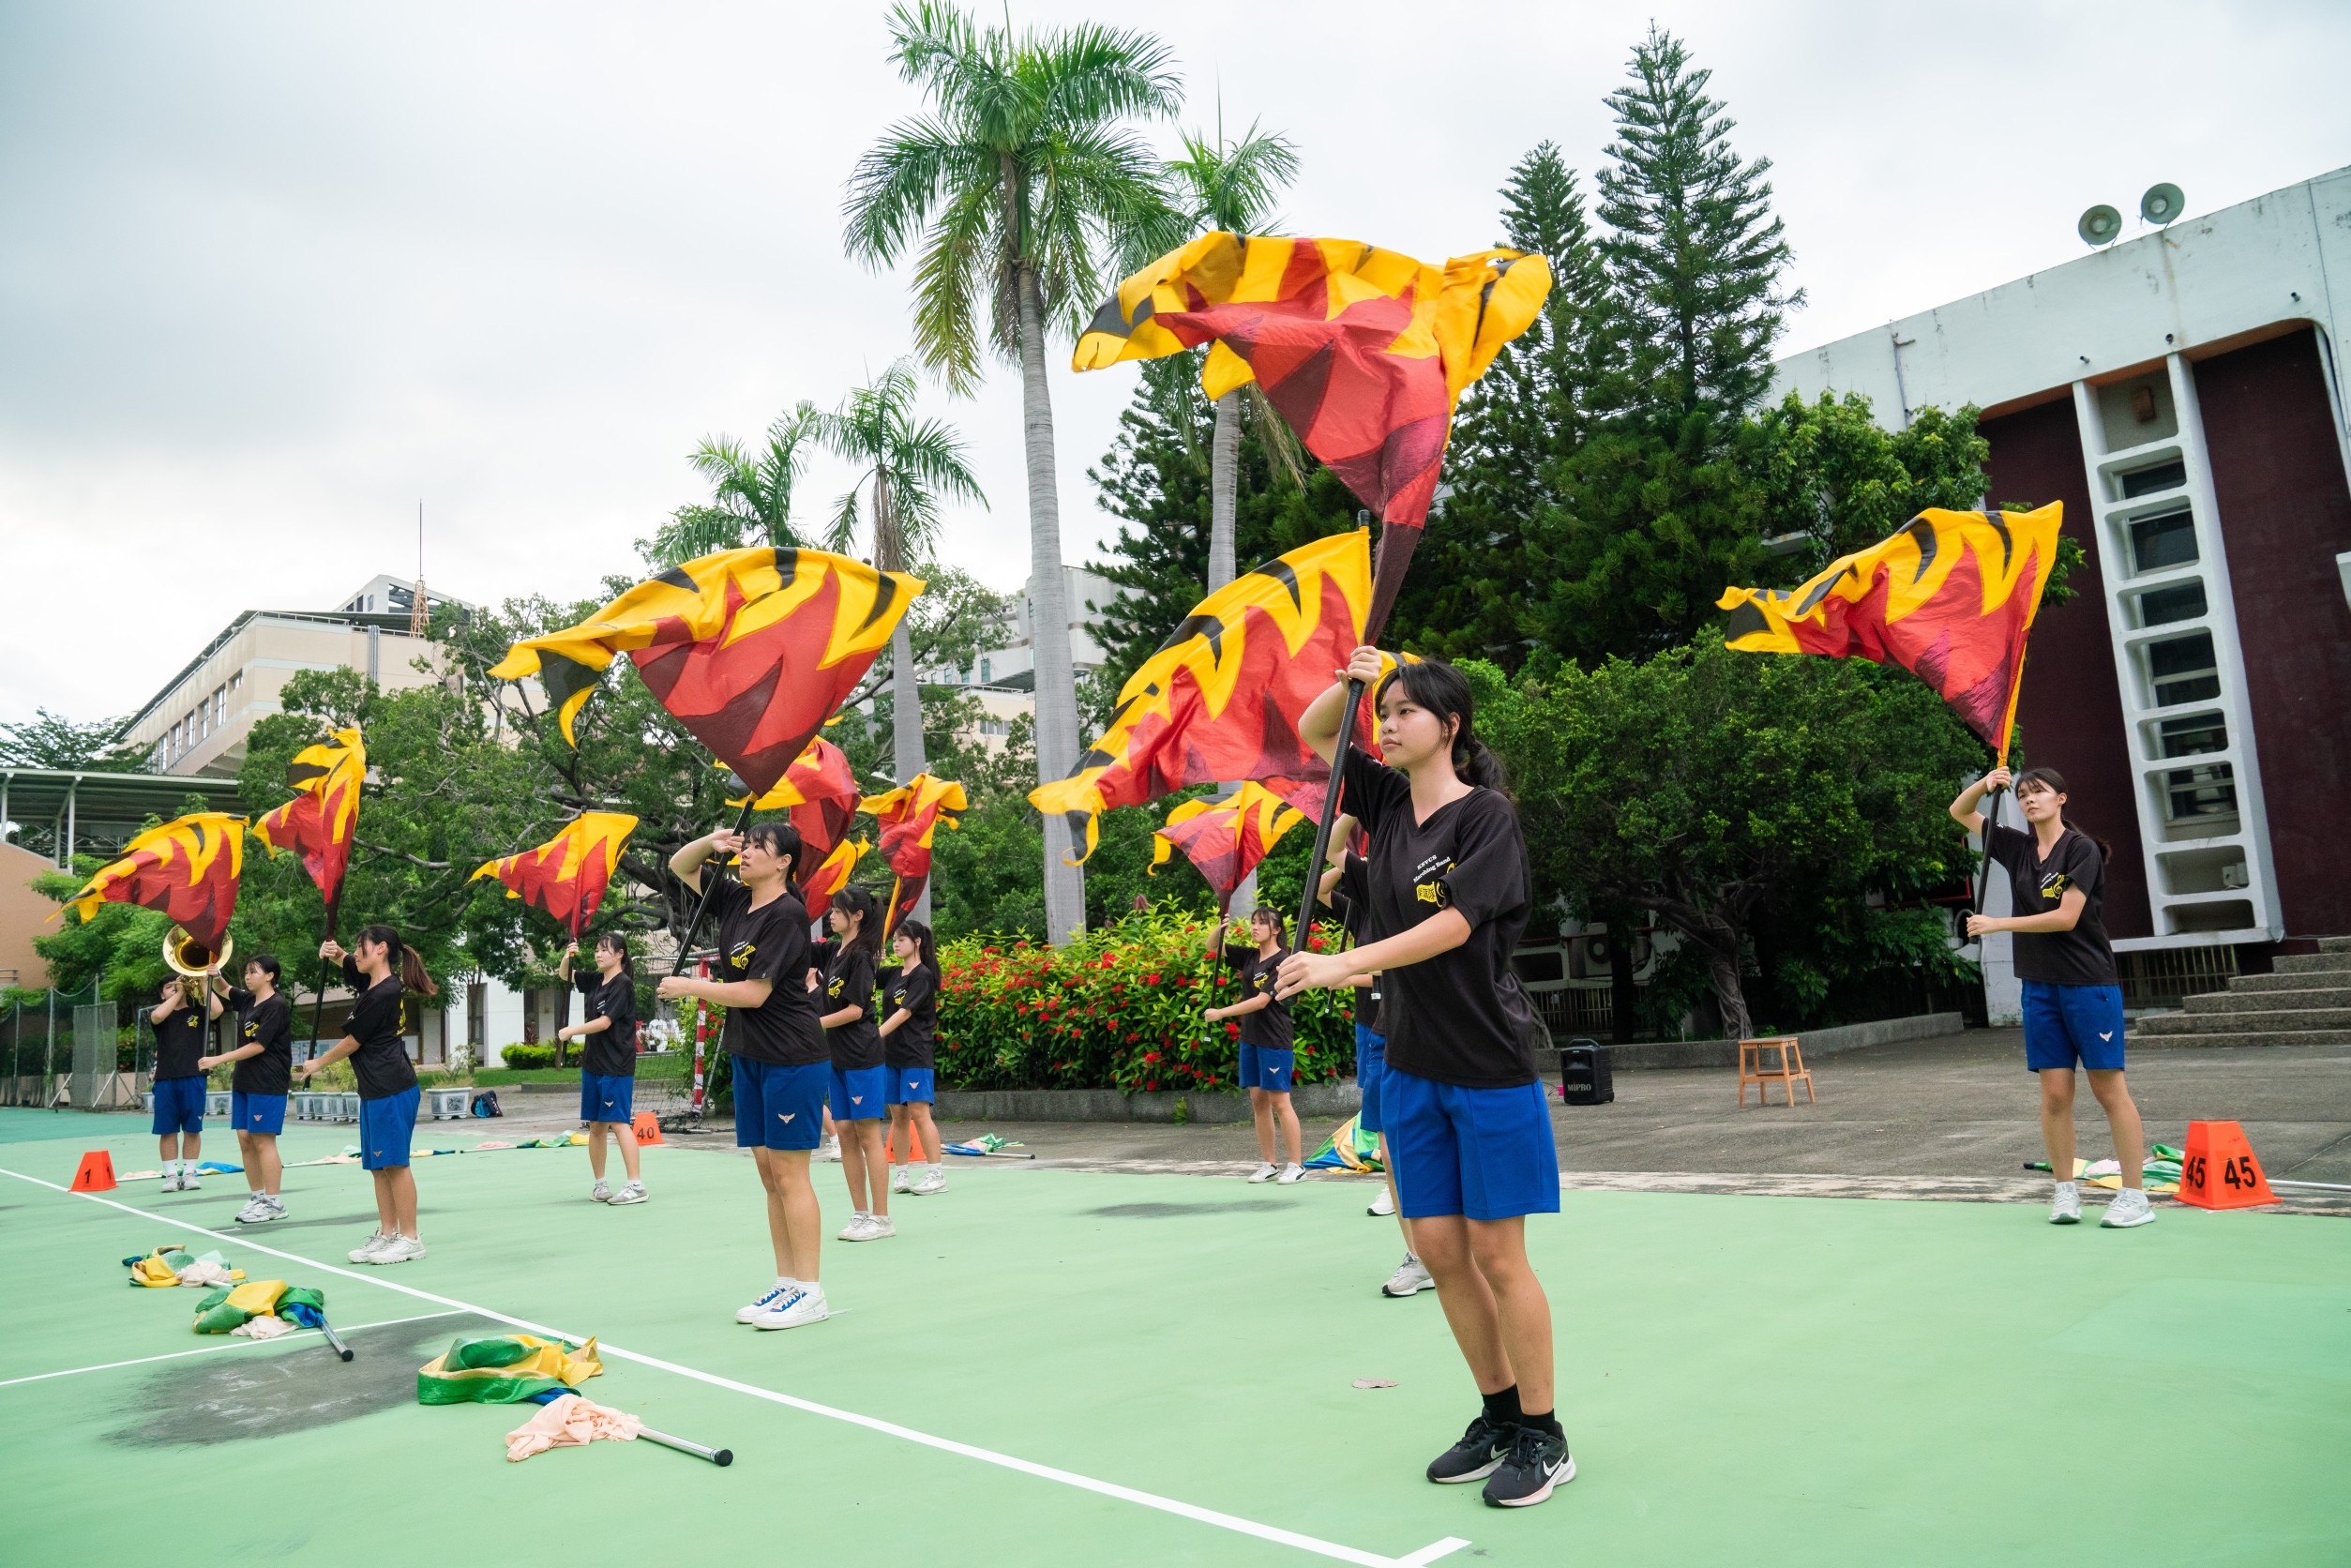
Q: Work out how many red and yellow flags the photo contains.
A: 12